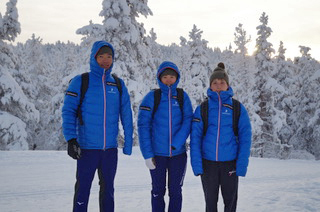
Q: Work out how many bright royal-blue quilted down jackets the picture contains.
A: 3